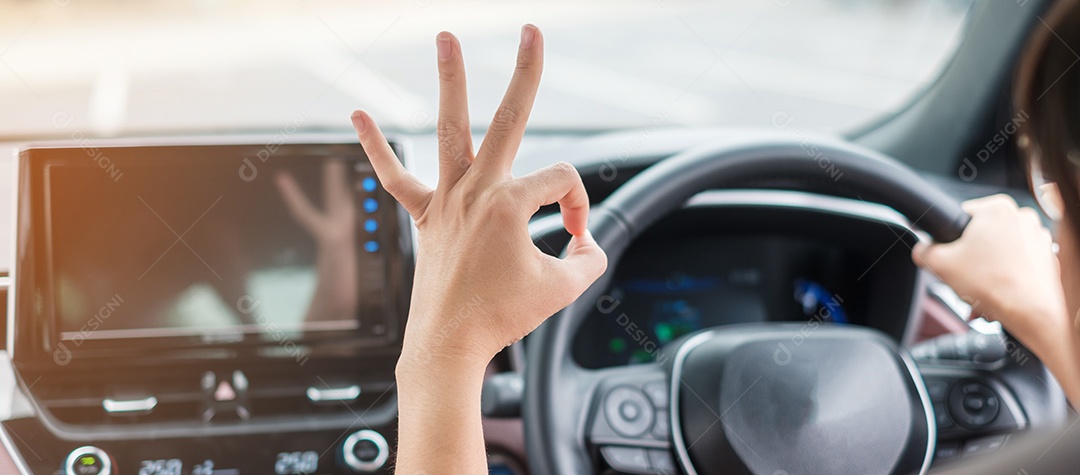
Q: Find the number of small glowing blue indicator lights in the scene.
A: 4